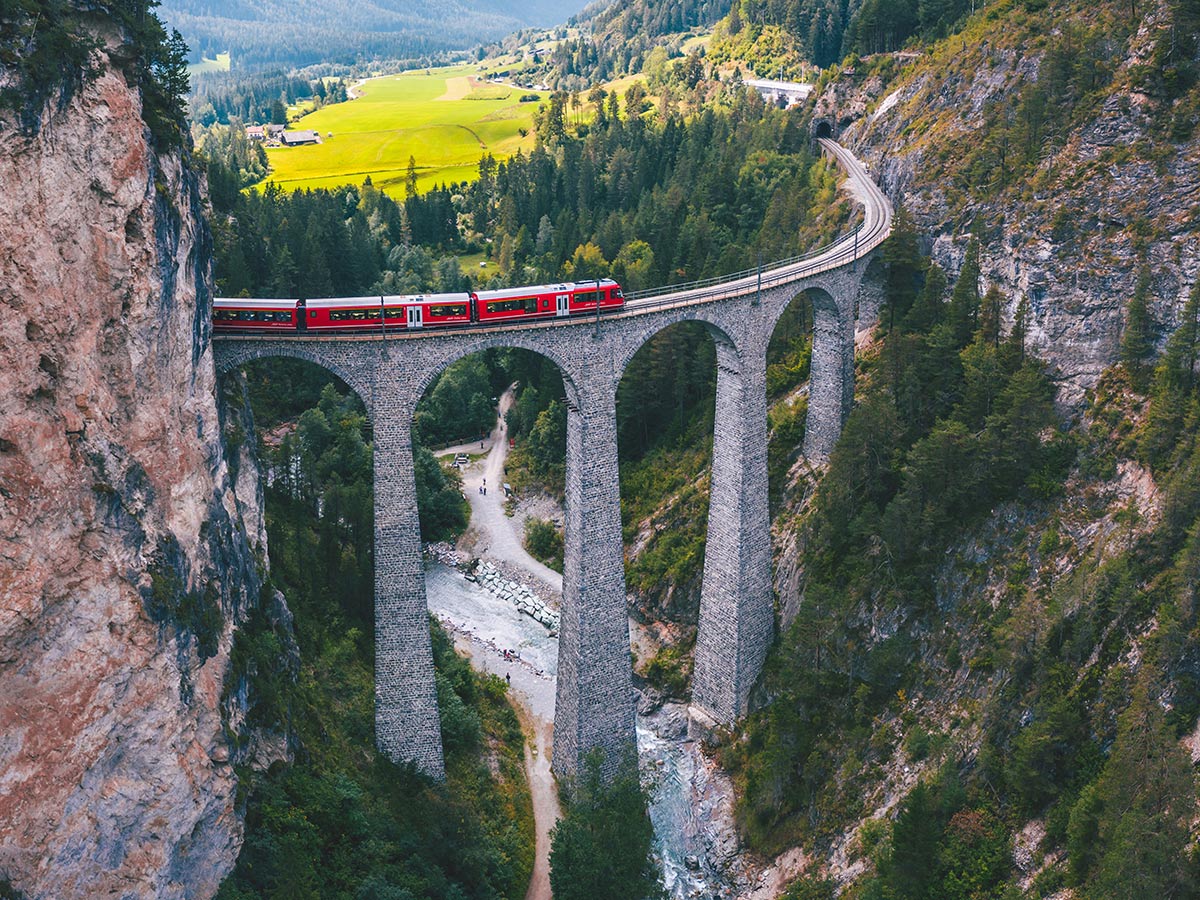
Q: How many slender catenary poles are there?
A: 4